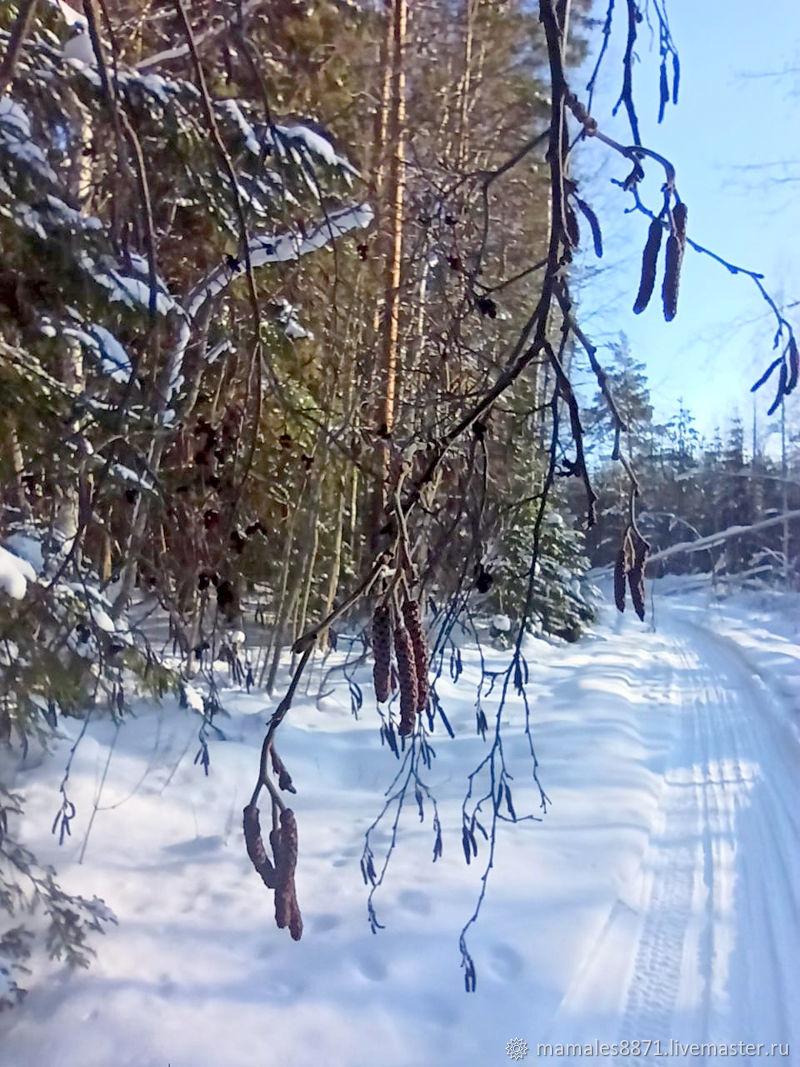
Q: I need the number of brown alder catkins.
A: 11